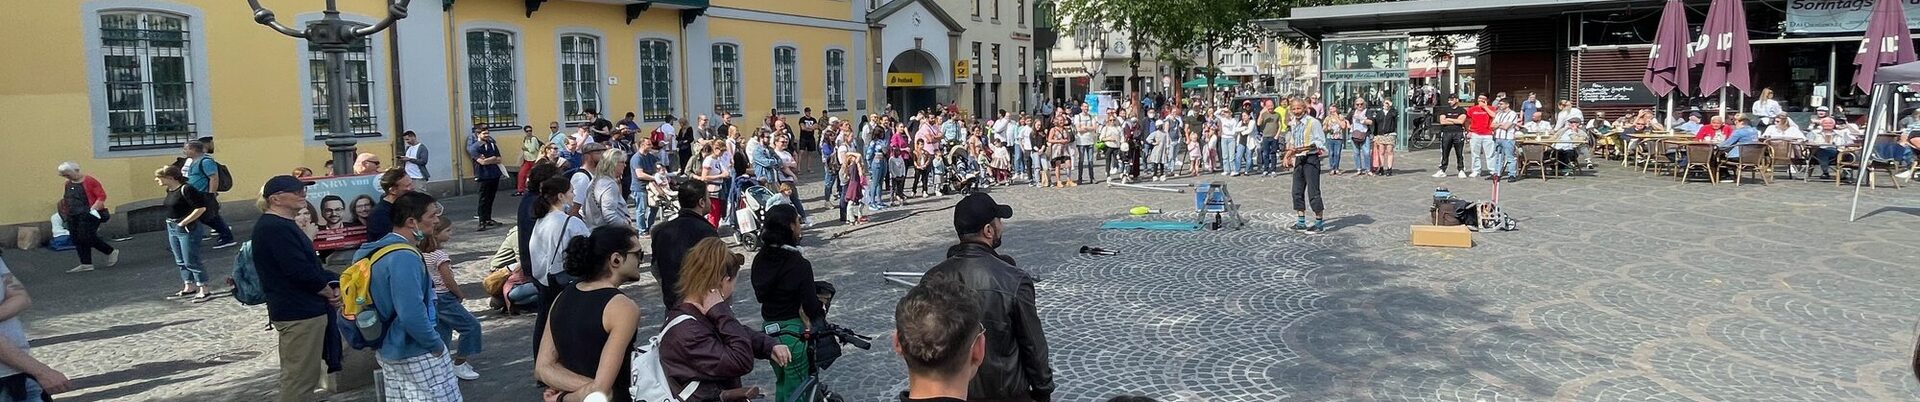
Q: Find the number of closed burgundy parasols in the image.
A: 3